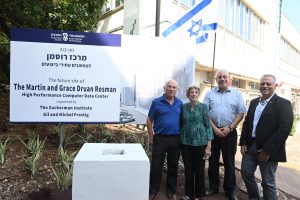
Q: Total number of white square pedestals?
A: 1